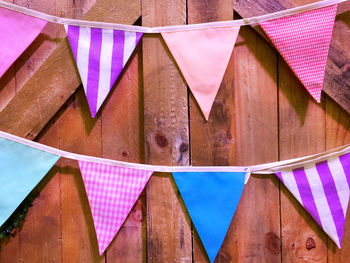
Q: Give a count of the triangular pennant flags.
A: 8